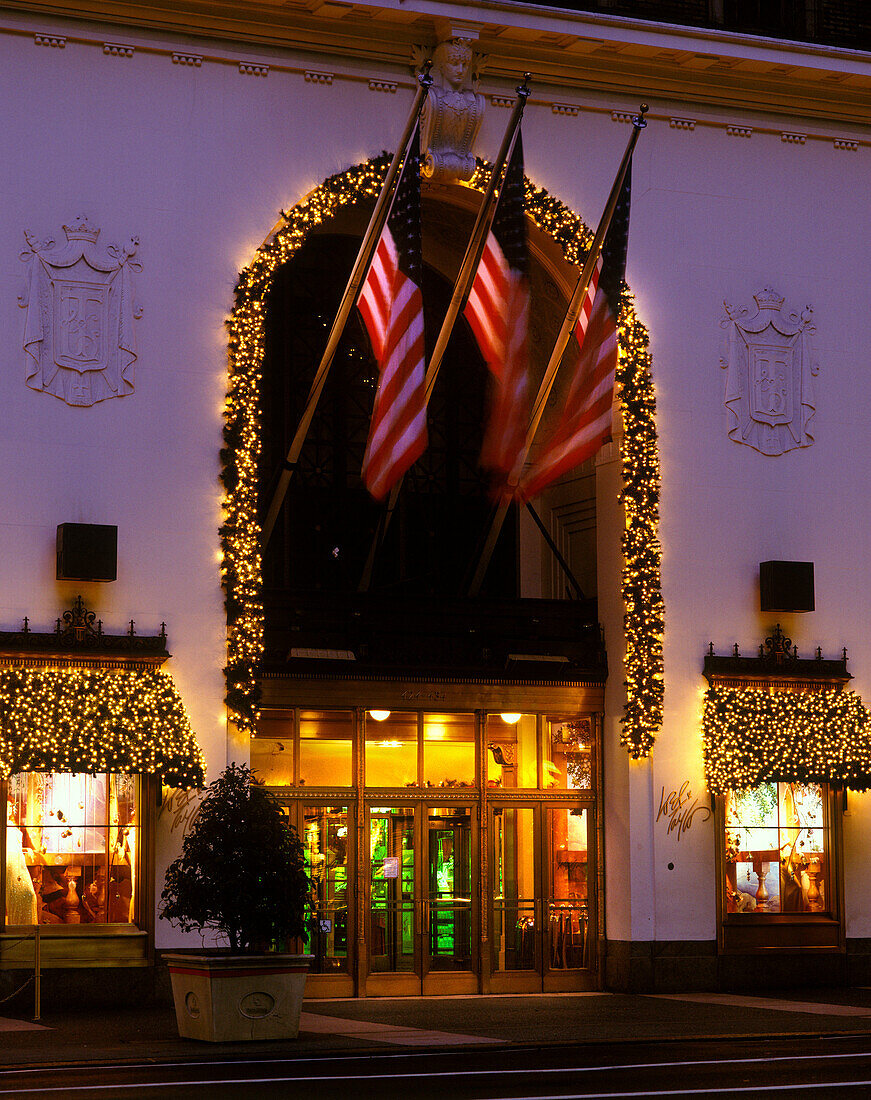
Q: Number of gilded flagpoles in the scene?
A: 3